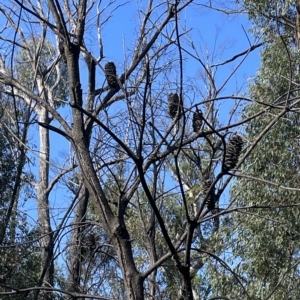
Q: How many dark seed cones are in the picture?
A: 5